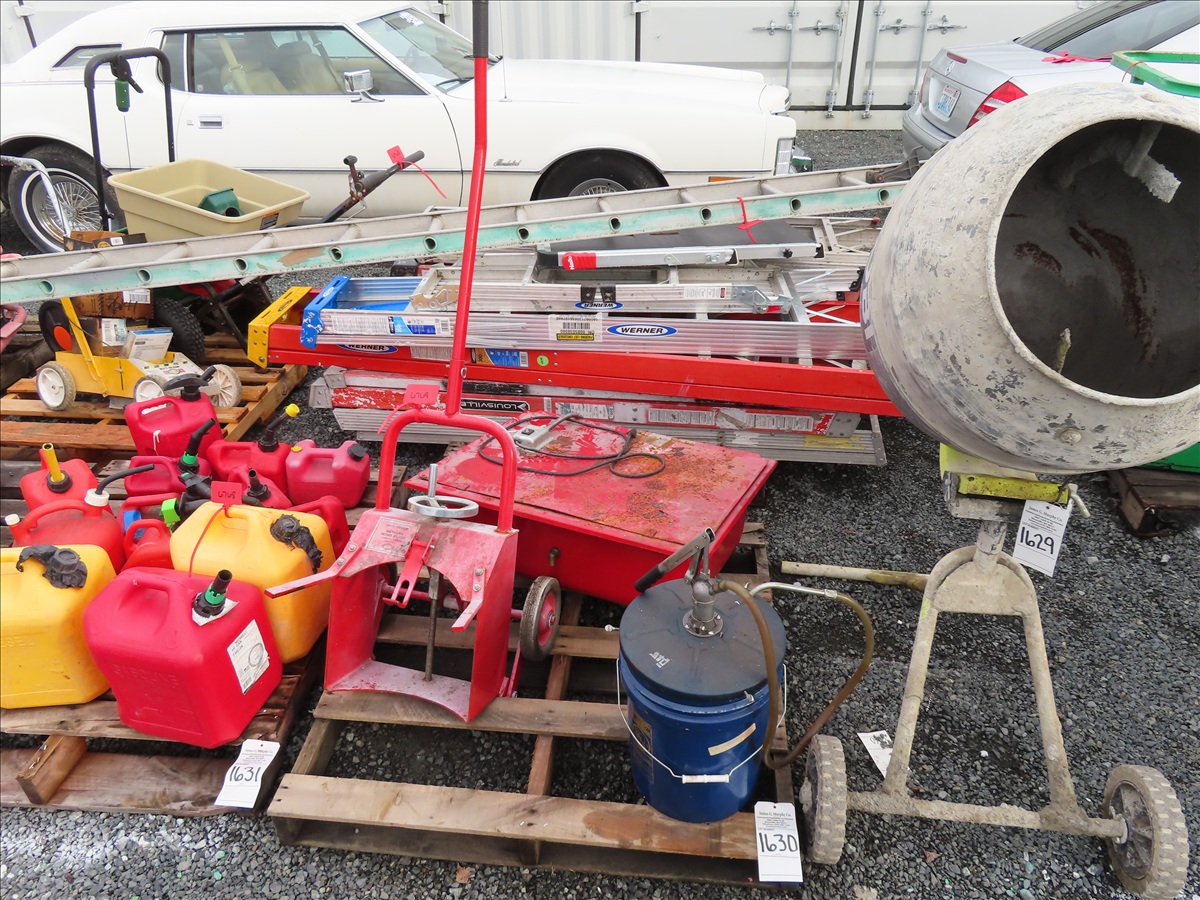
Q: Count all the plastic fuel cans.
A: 13